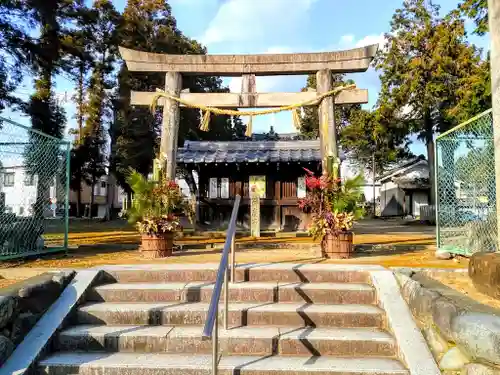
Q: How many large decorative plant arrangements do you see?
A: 2